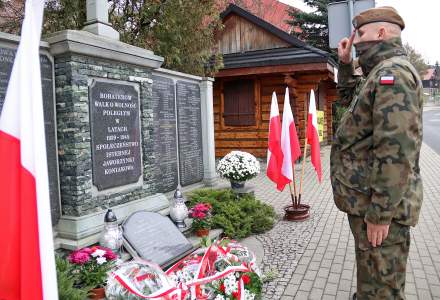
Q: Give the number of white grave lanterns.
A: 2